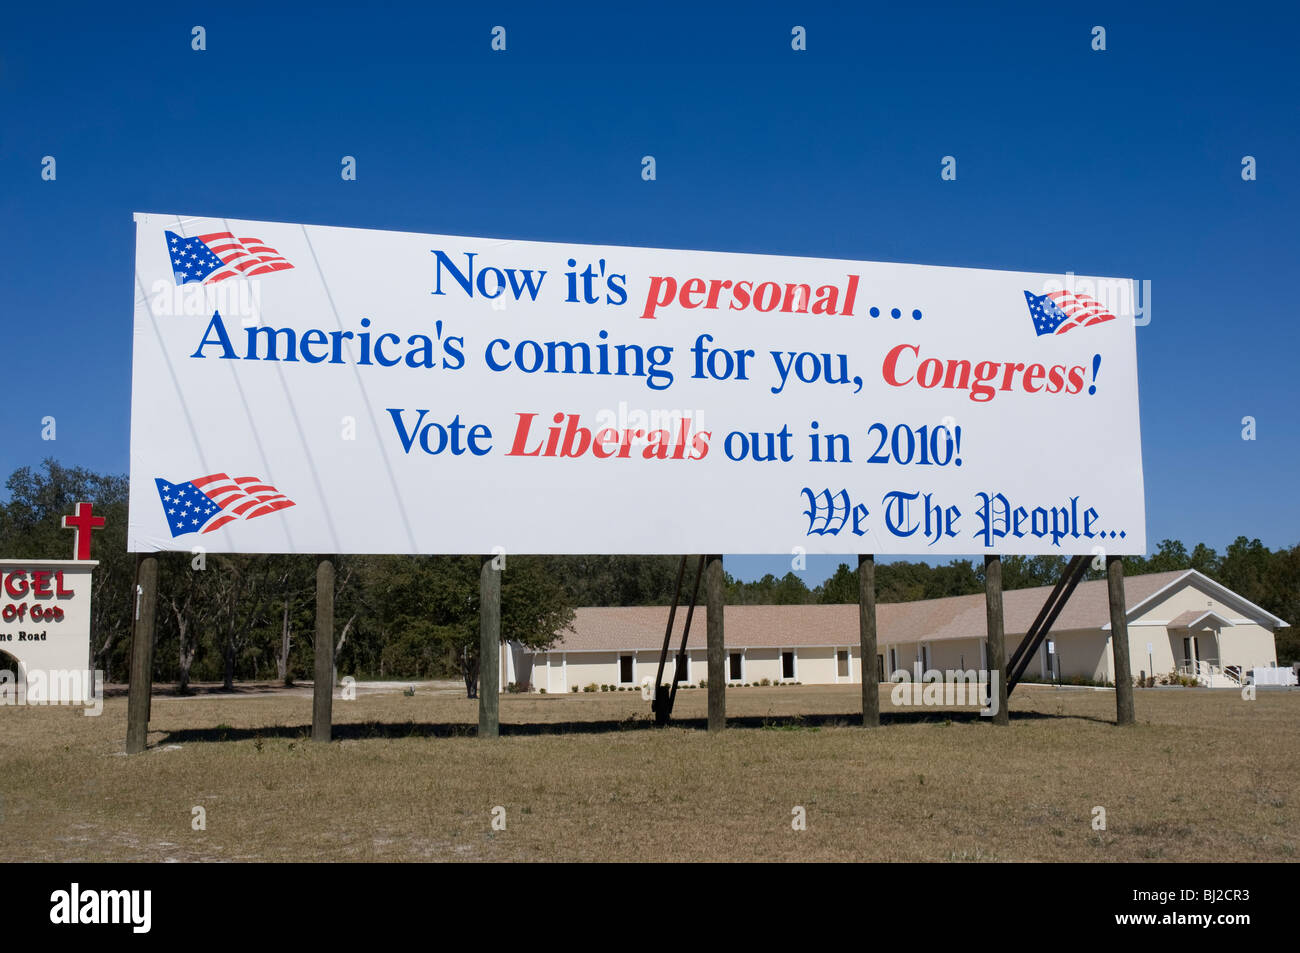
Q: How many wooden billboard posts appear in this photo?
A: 7